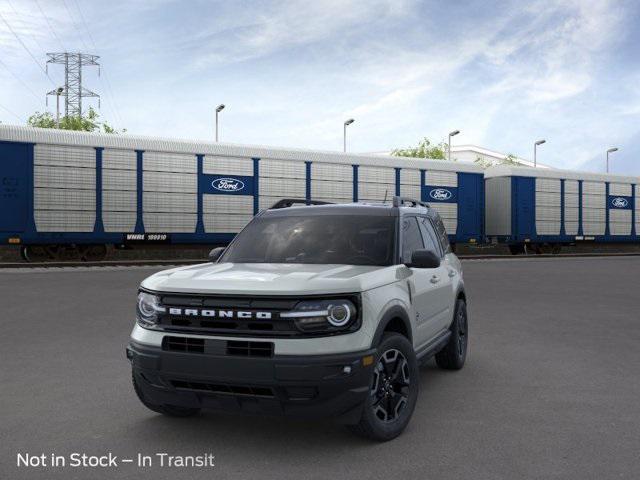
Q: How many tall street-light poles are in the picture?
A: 6